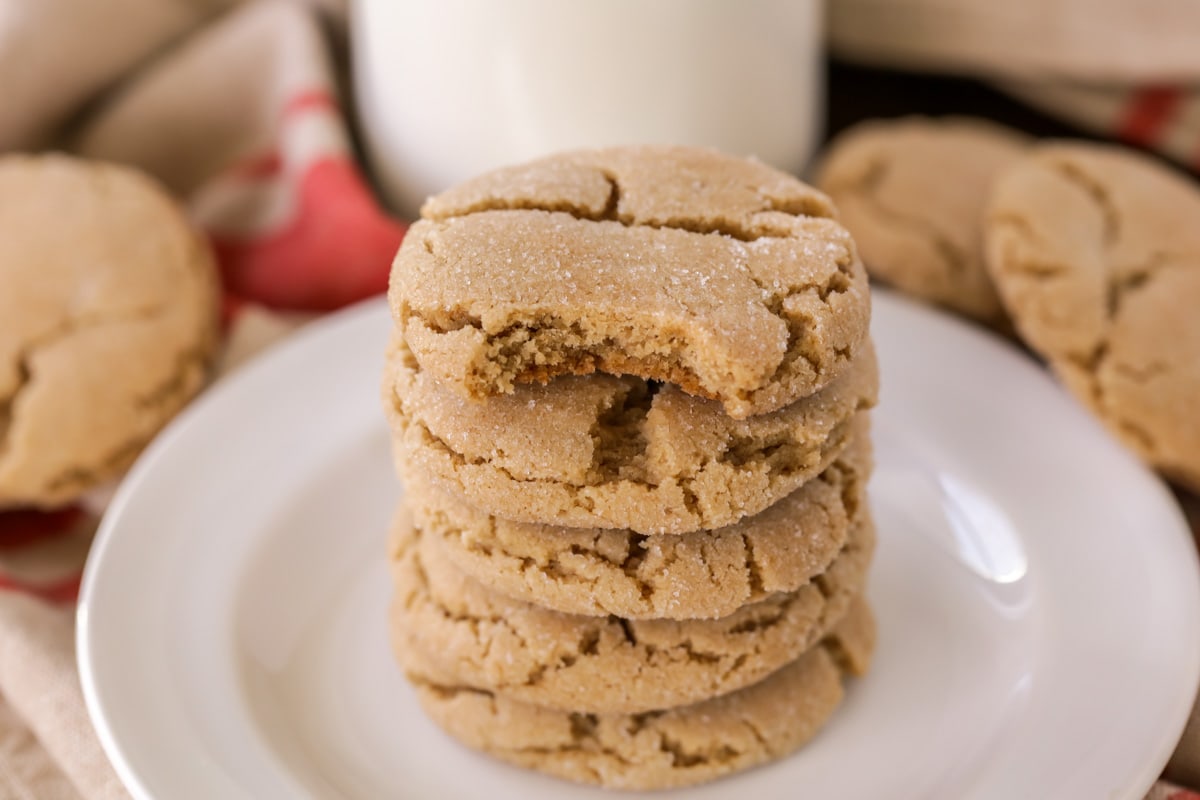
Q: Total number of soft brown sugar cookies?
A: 8